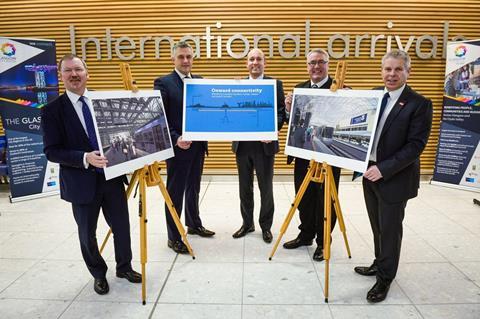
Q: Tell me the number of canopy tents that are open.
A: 0